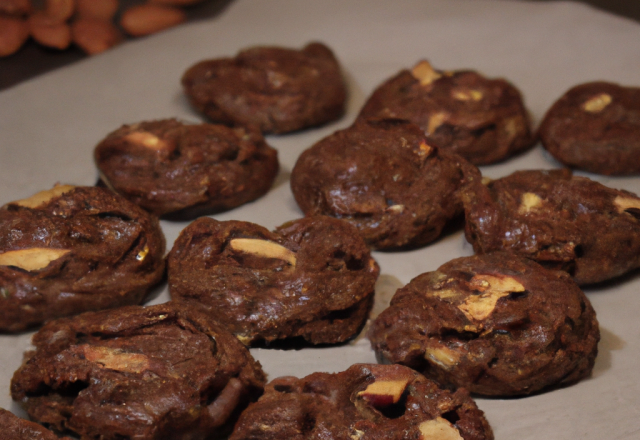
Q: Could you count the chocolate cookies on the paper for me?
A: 12